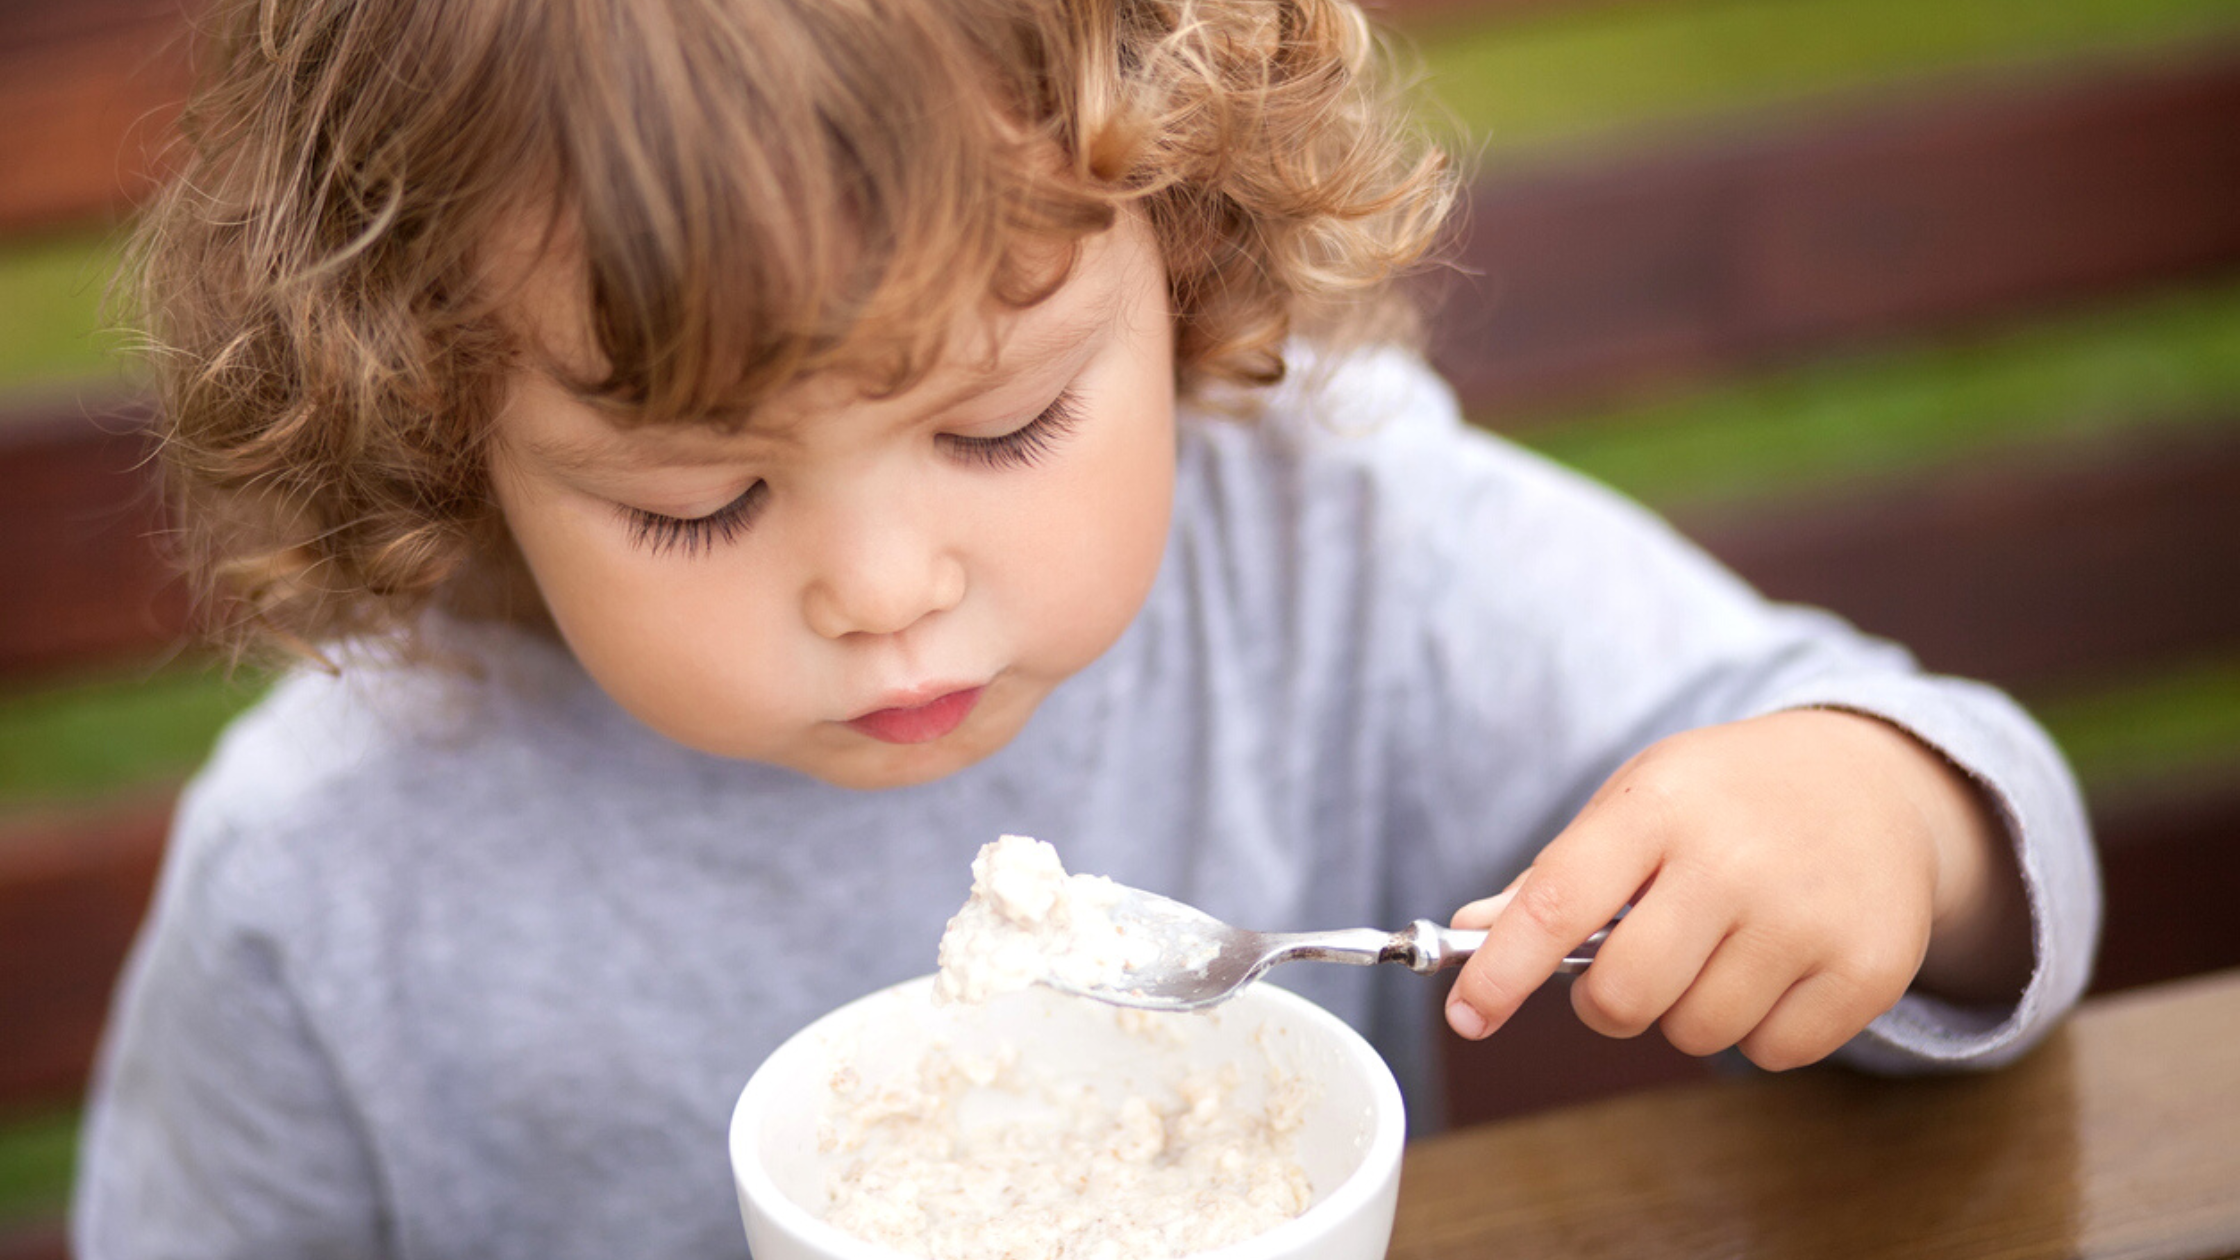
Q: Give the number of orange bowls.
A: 0